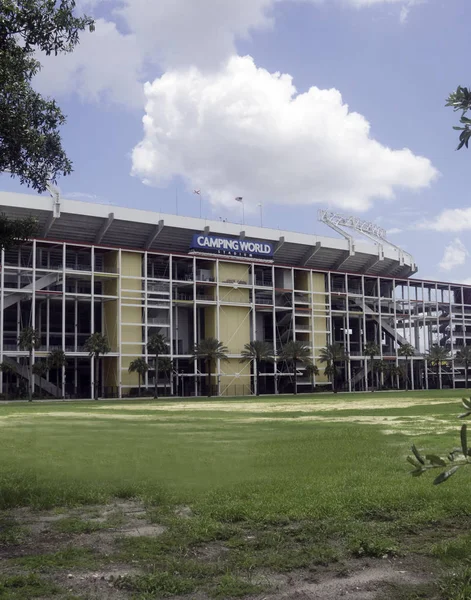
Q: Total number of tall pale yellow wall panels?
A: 3